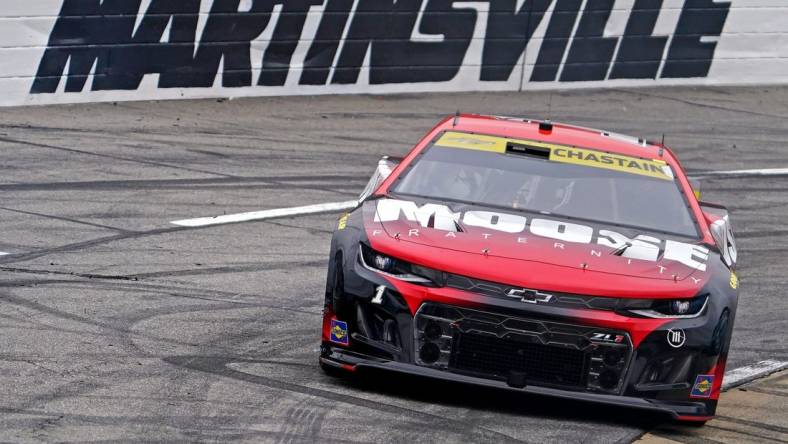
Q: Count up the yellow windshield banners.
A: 1